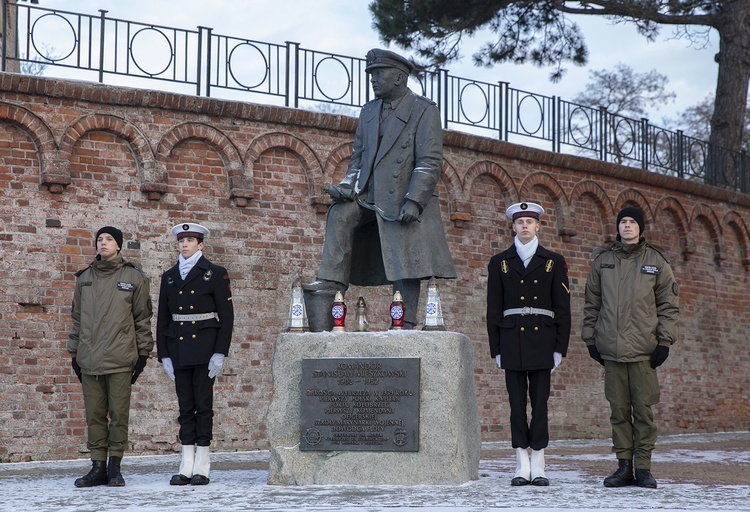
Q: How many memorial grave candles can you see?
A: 5